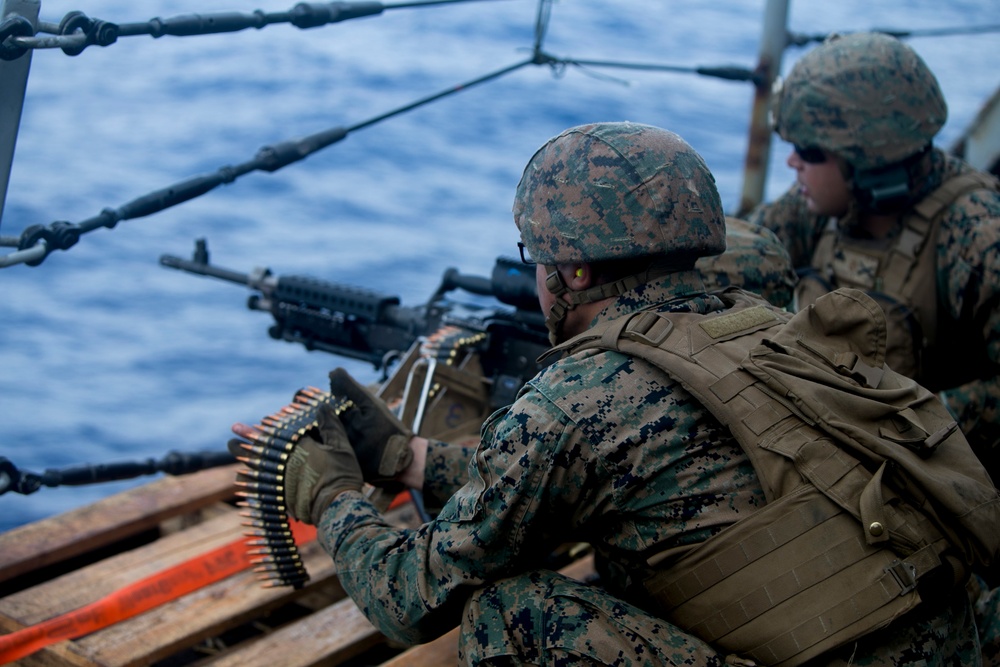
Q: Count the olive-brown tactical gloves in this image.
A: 2